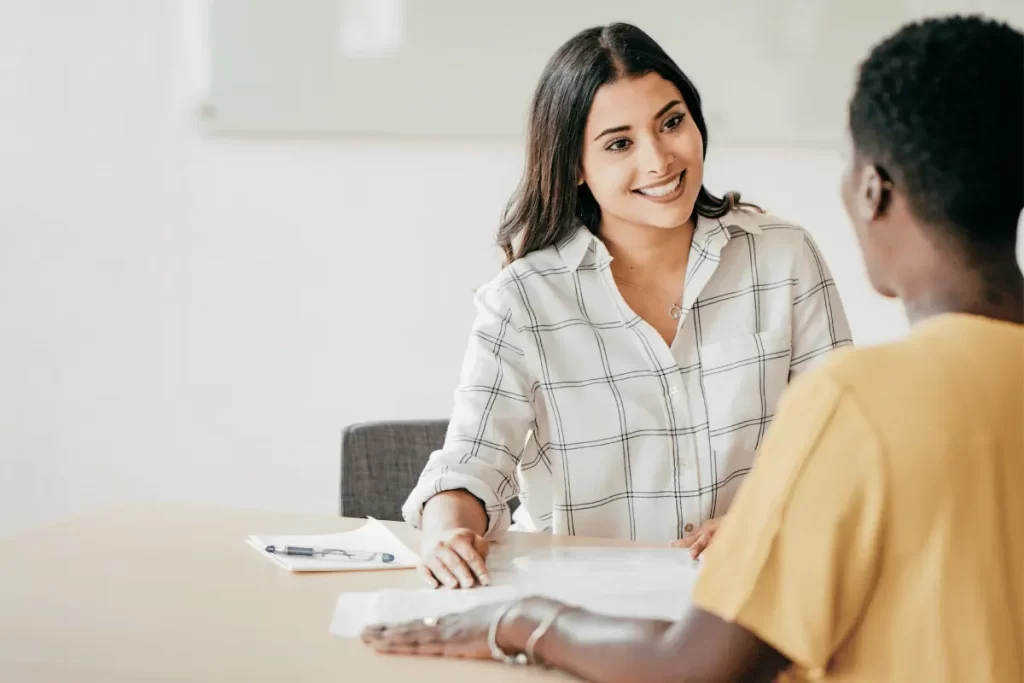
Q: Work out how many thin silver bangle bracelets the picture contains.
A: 2